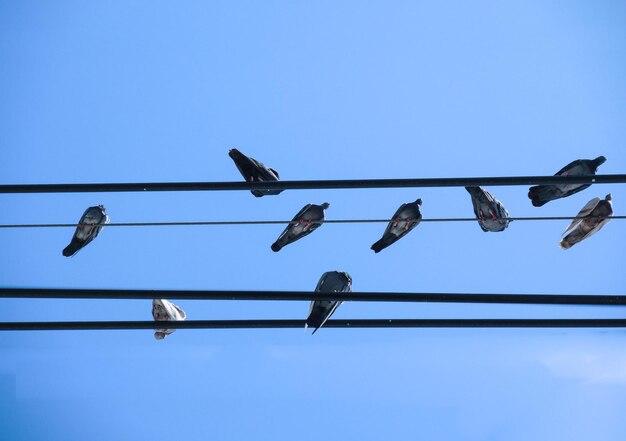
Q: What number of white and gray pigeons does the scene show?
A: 2